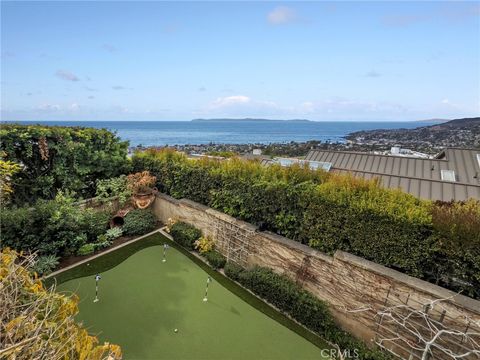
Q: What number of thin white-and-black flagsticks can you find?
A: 3